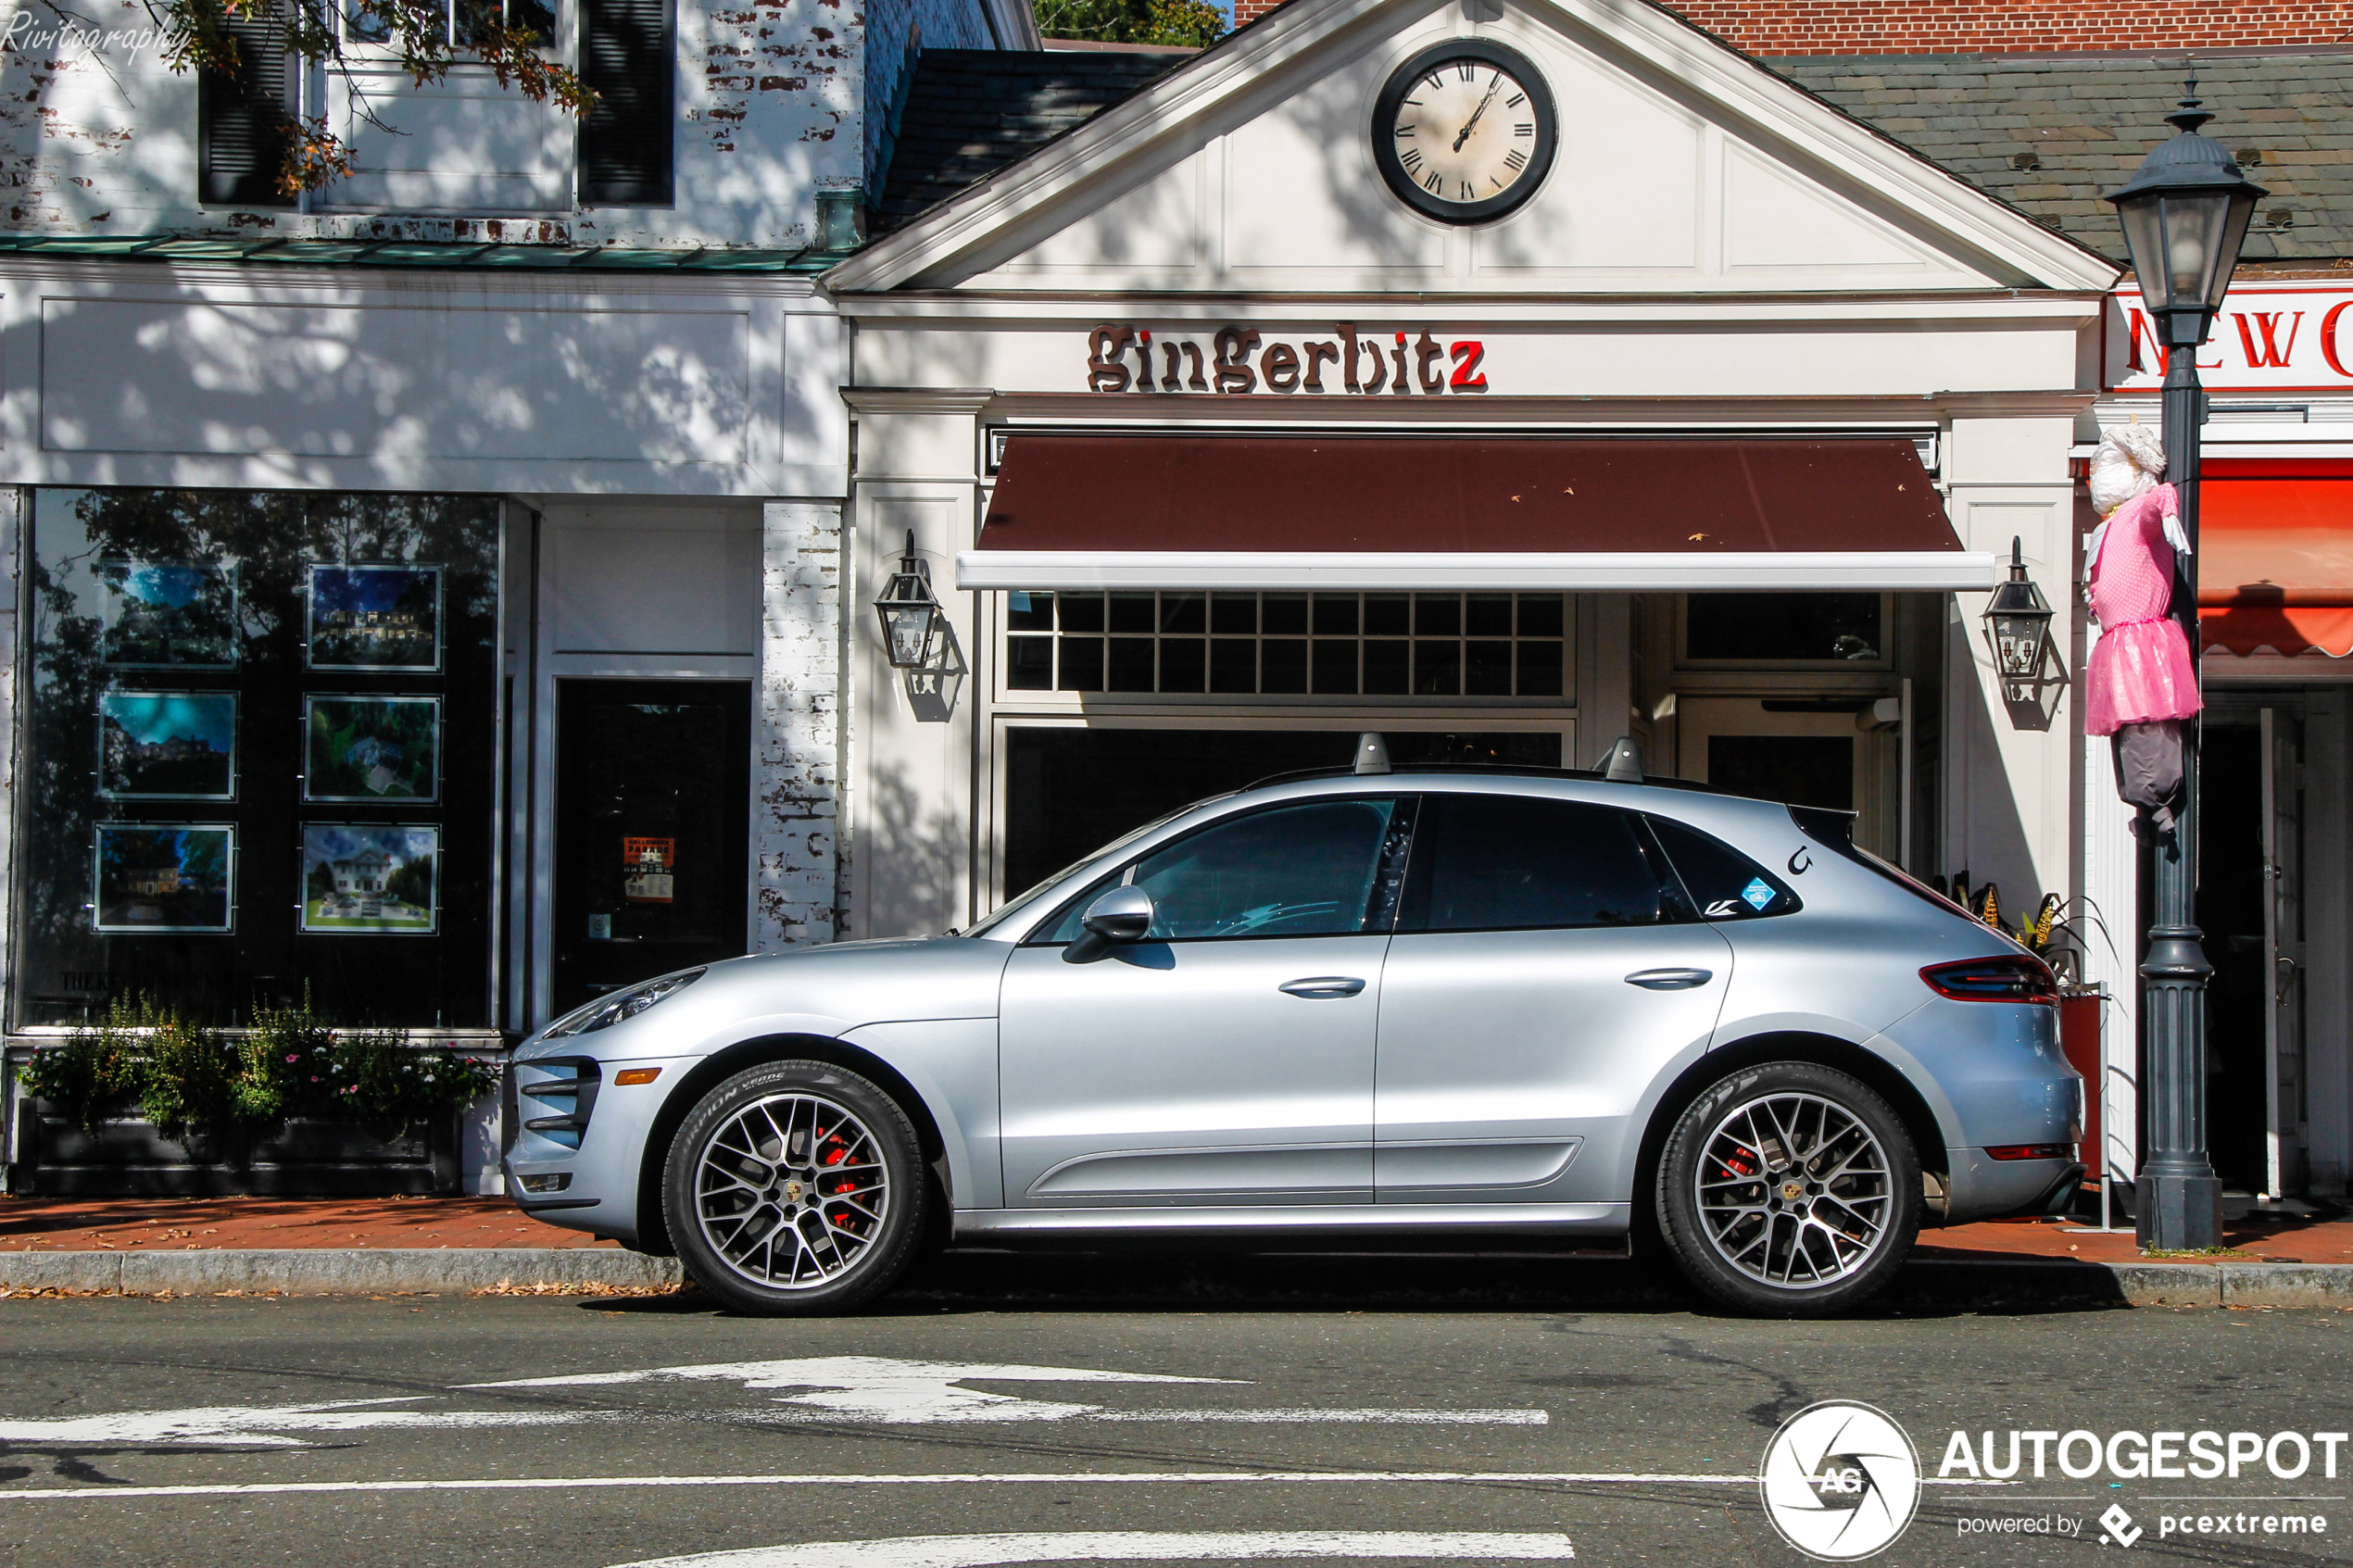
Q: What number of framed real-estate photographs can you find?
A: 6